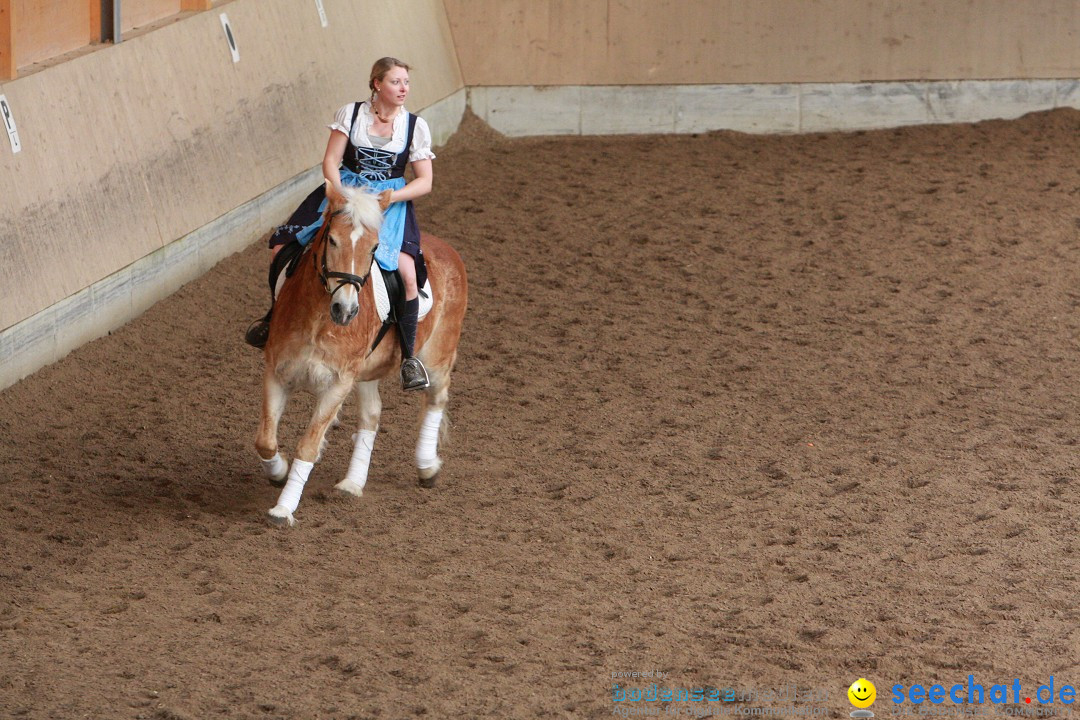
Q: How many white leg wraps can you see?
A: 4